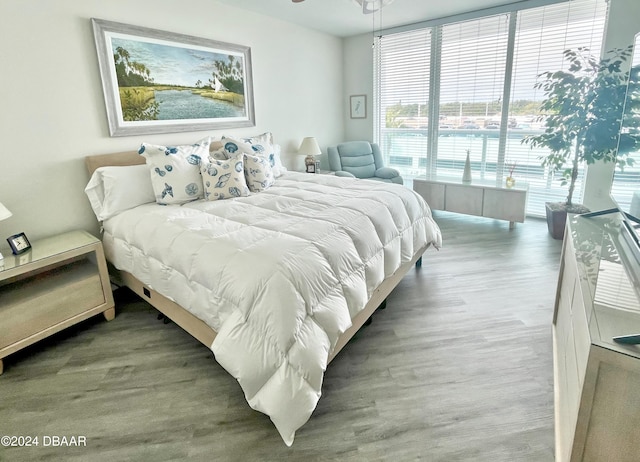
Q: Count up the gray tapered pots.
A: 1